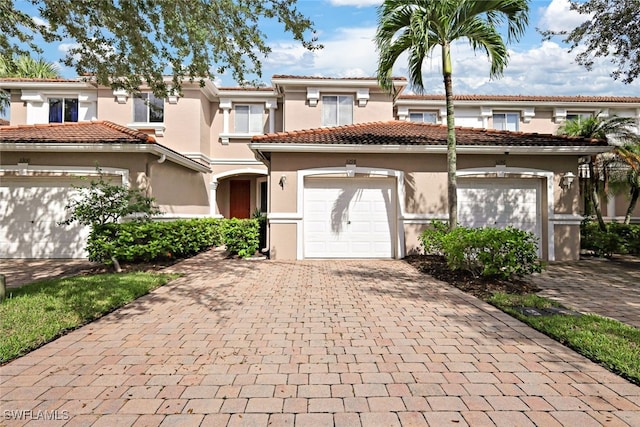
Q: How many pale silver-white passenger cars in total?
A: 0